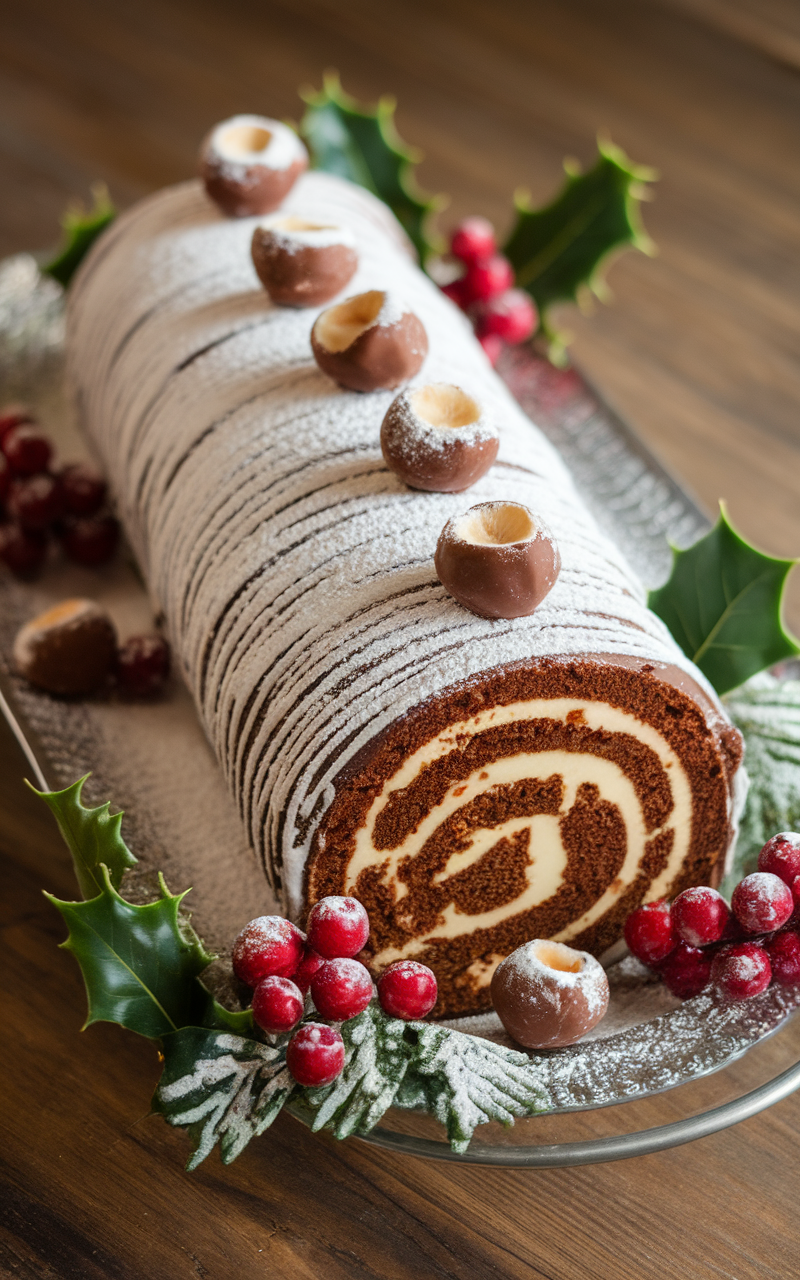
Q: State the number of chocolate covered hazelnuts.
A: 7